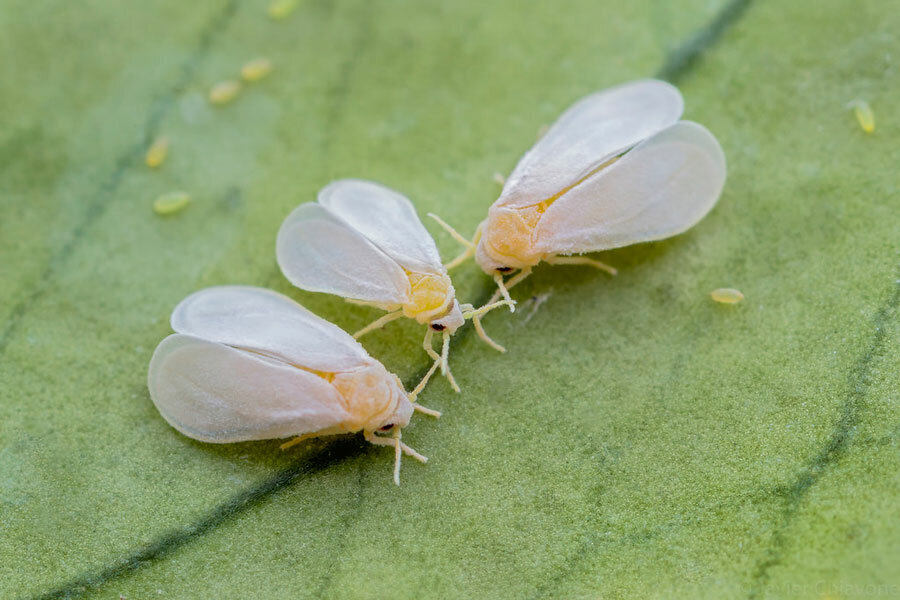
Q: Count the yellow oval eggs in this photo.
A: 7